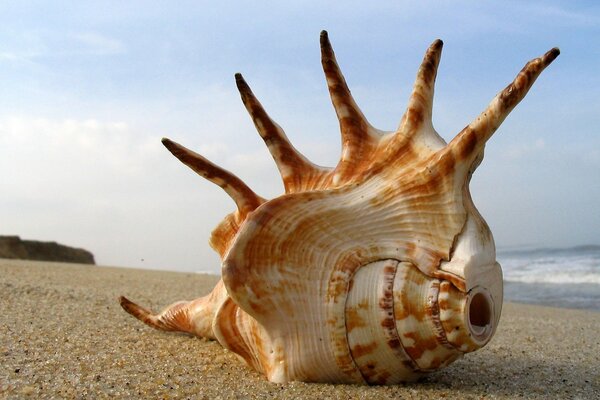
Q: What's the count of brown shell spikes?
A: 6